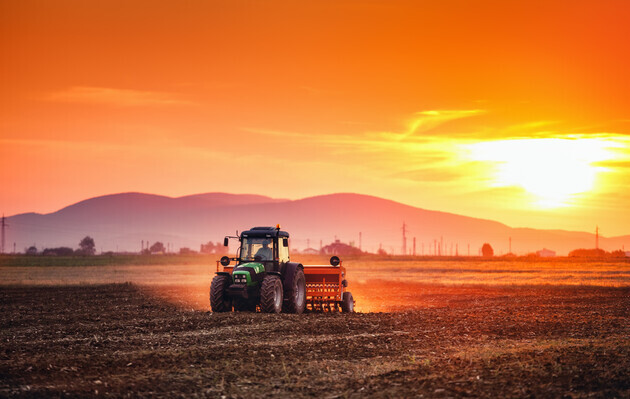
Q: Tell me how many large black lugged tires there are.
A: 3